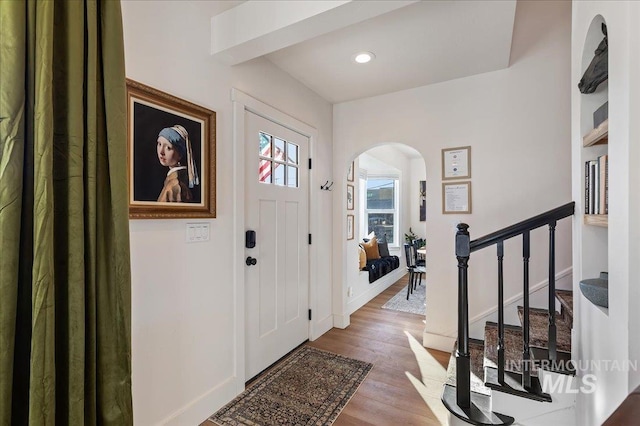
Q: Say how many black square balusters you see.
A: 3